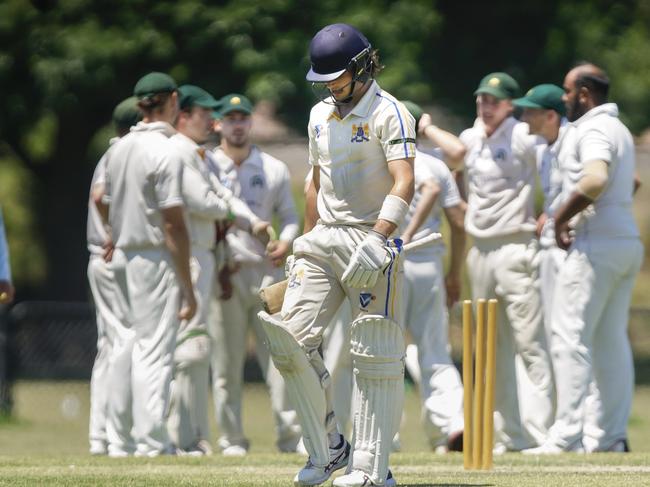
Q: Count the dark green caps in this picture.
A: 7